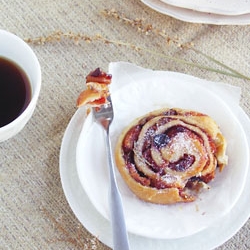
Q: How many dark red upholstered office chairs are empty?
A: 0